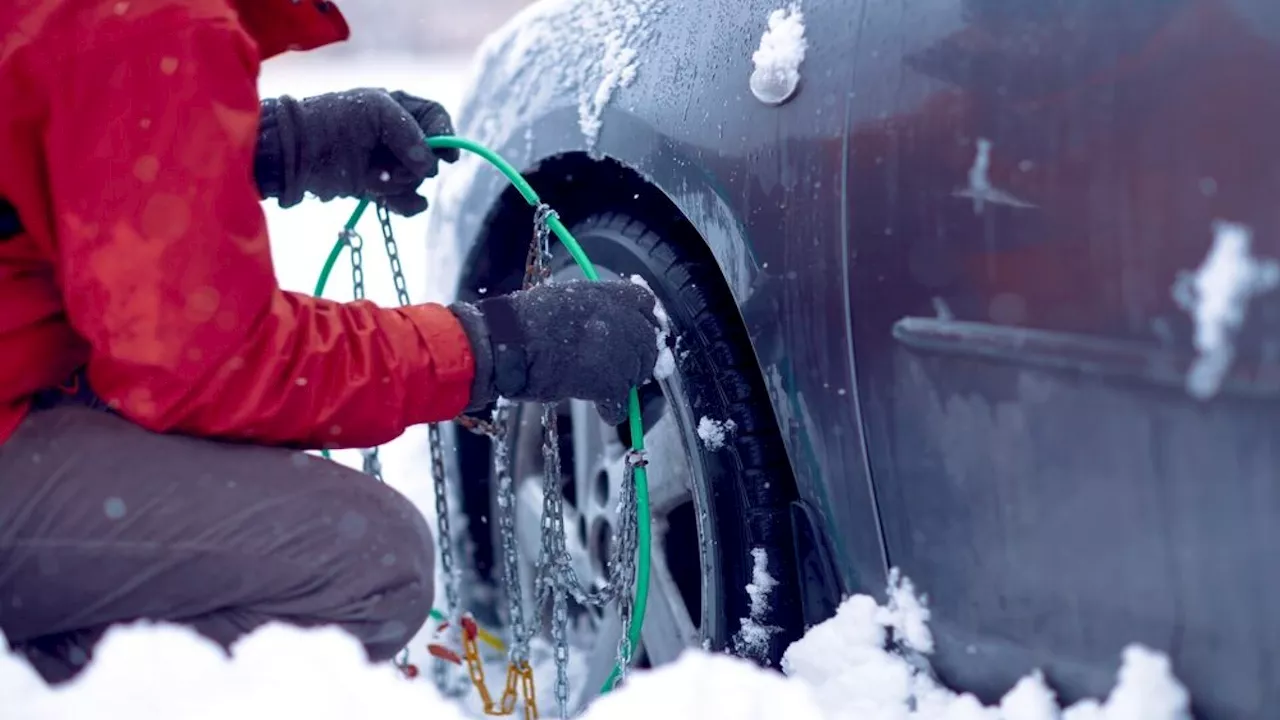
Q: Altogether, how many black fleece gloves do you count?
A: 2